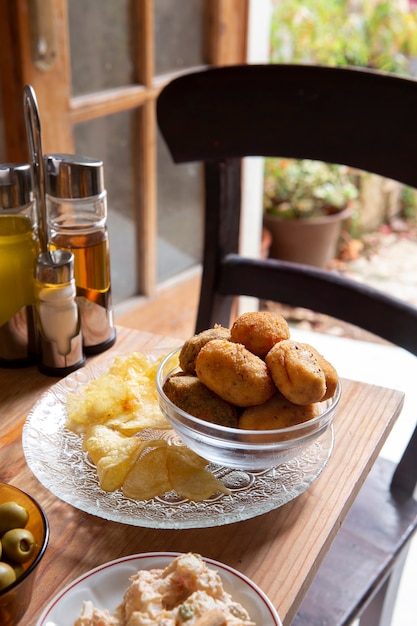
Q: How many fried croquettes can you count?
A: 7